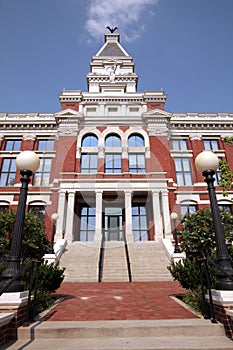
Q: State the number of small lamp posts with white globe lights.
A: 2